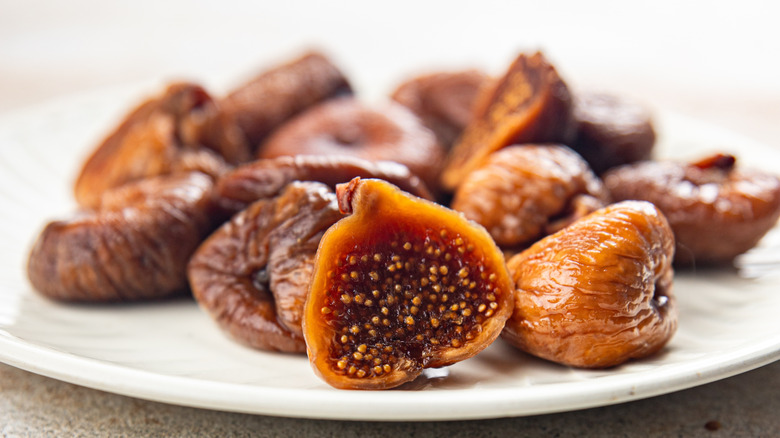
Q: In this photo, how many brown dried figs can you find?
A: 13